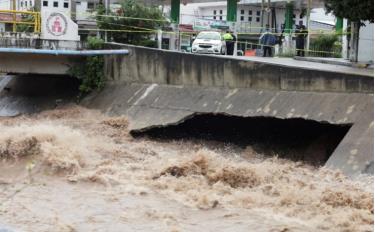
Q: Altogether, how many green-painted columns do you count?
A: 4